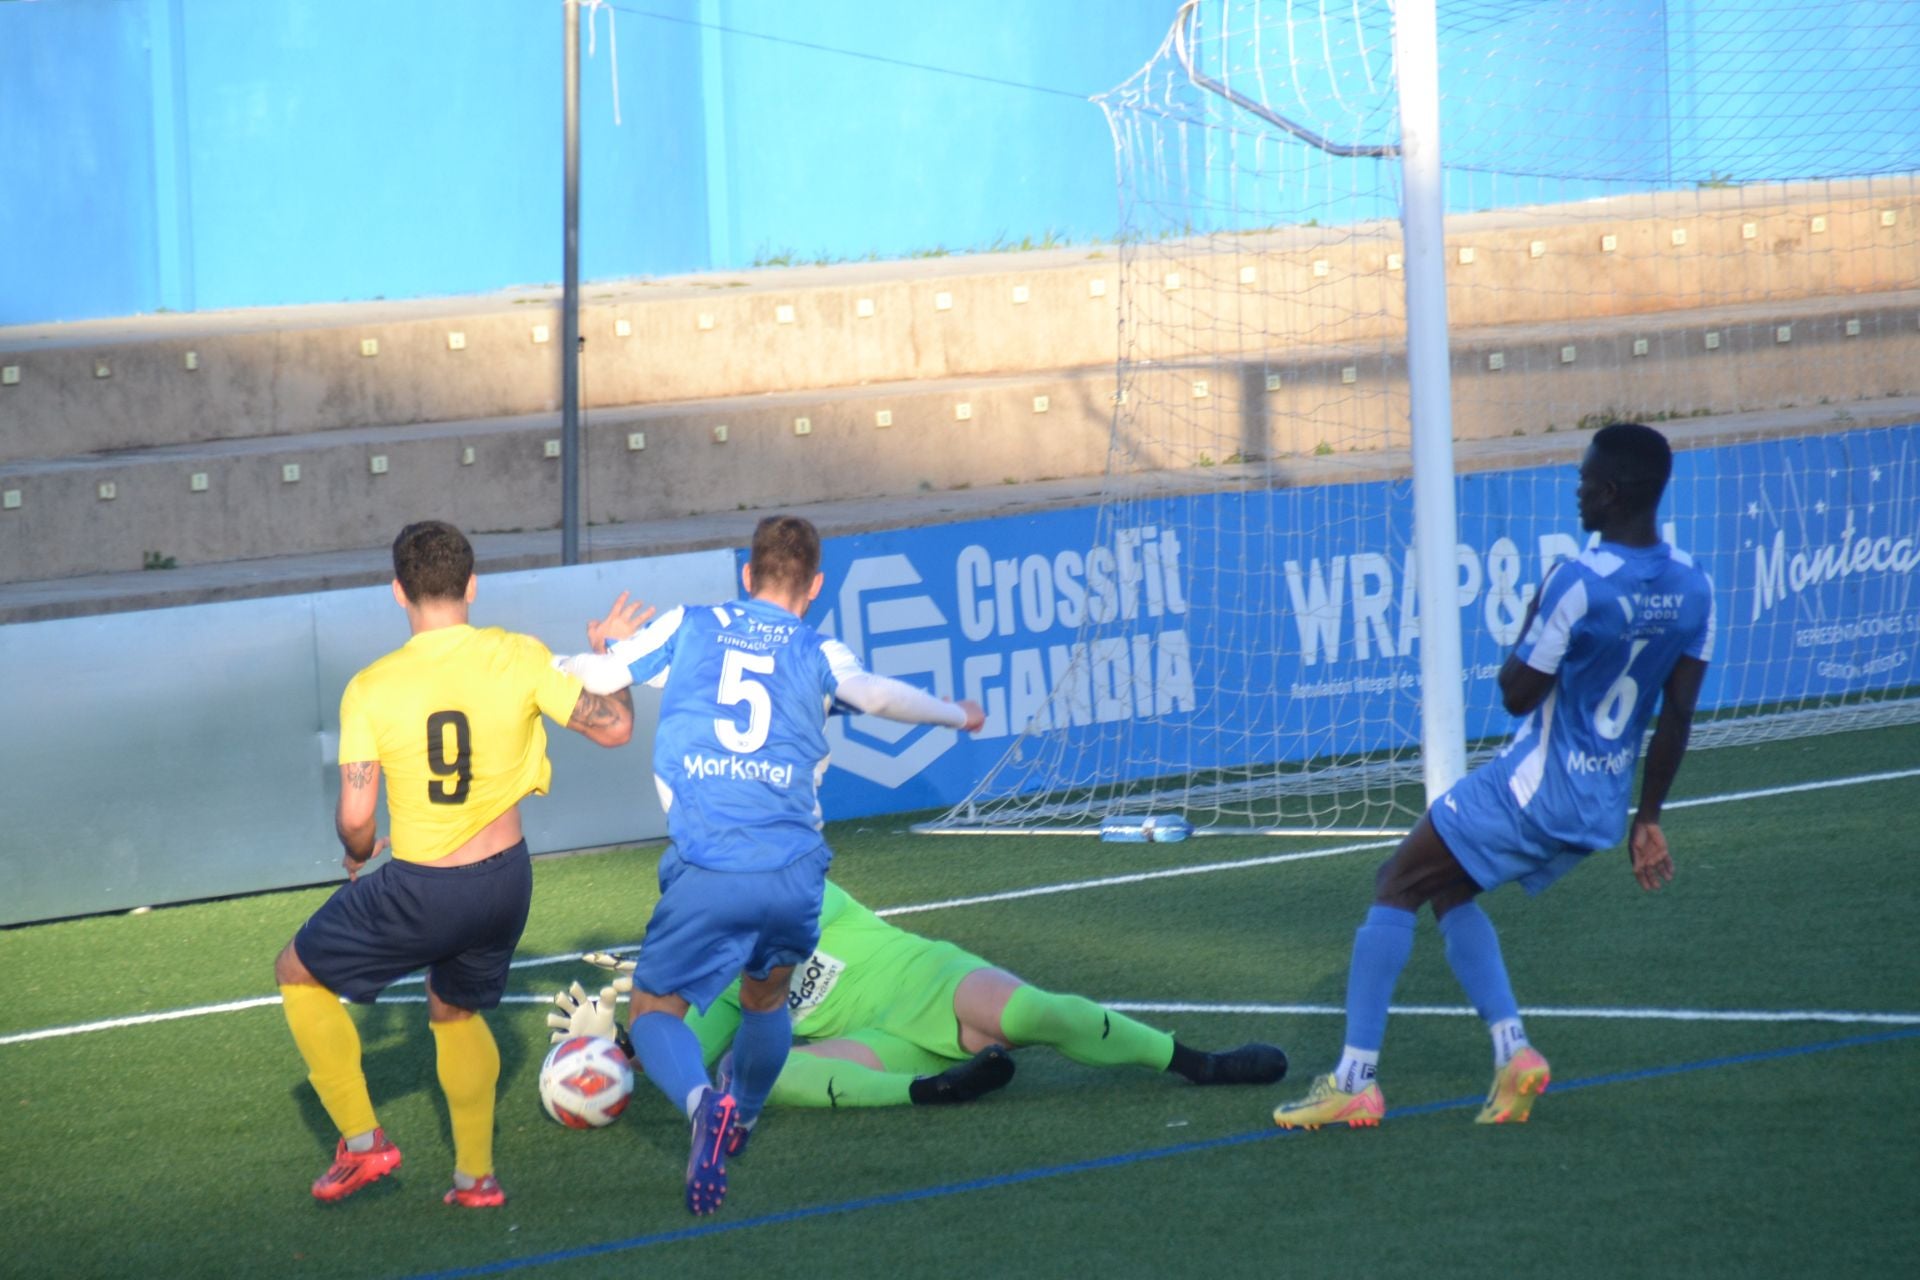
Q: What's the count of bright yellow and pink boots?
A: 2